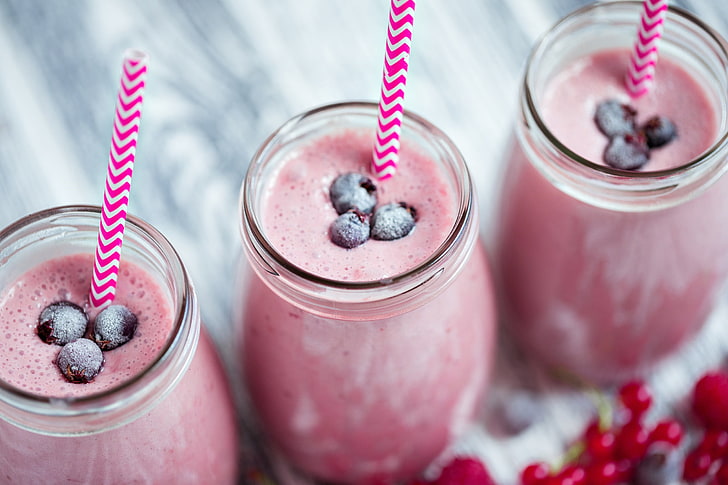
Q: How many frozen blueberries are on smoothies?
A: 9